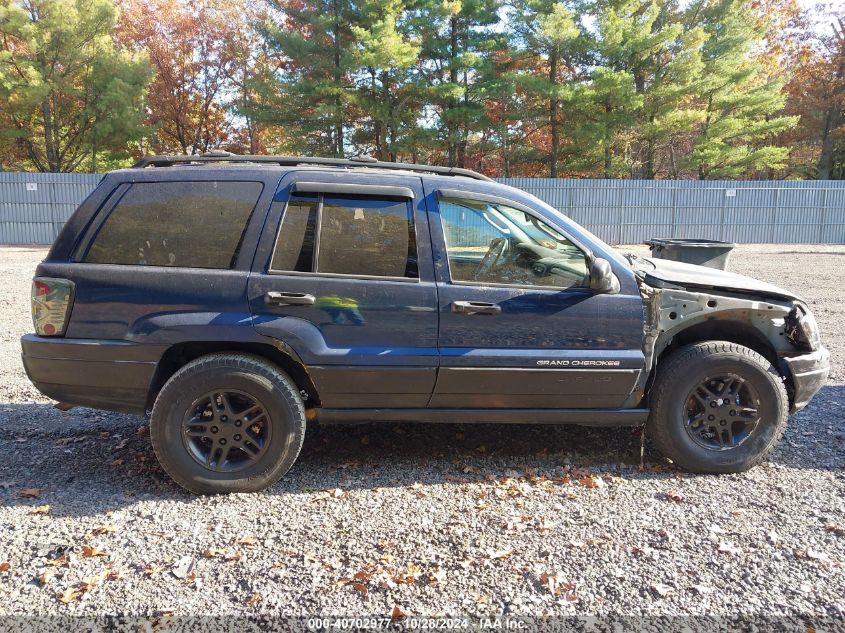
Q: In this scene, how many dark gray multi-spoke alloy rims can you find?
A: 2